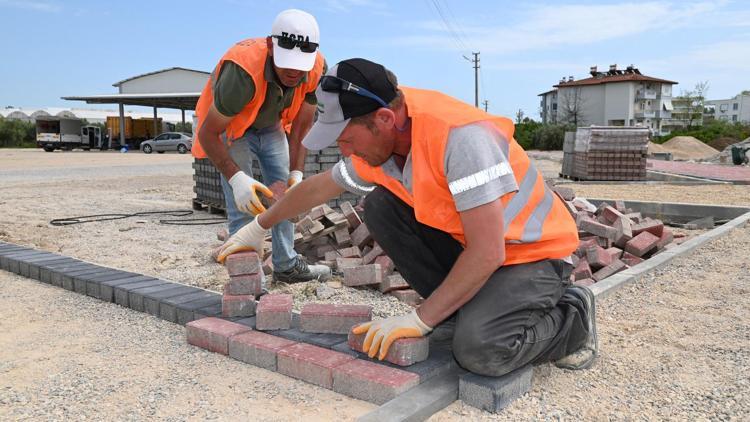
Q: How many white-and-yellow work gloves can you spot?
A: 4